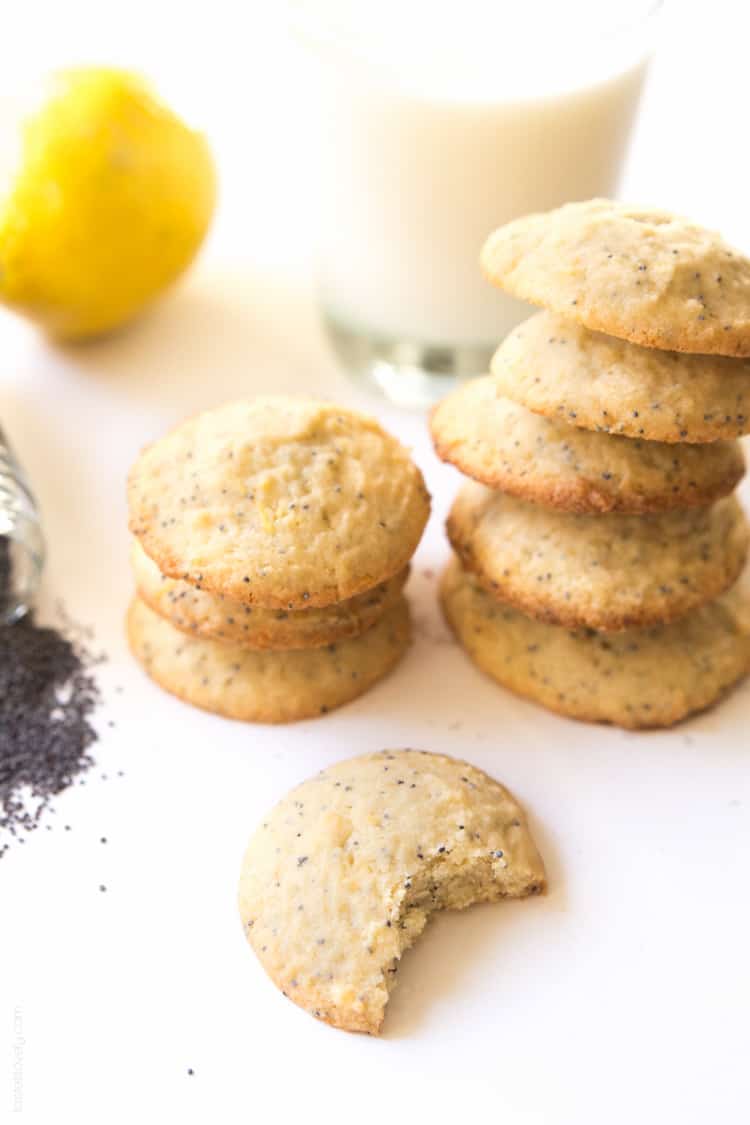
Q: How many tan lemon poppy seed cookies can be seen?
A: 9